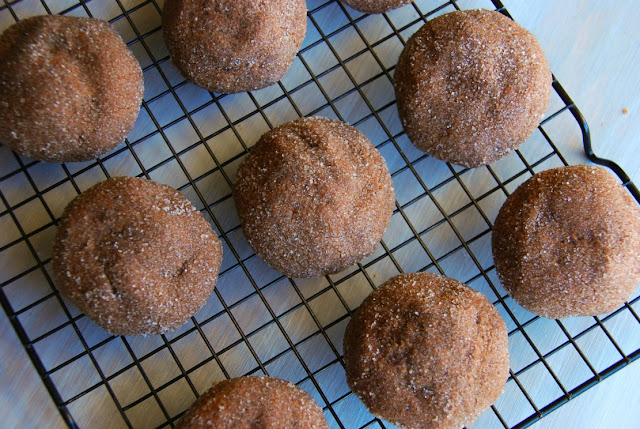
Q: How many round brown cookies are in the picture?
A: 9